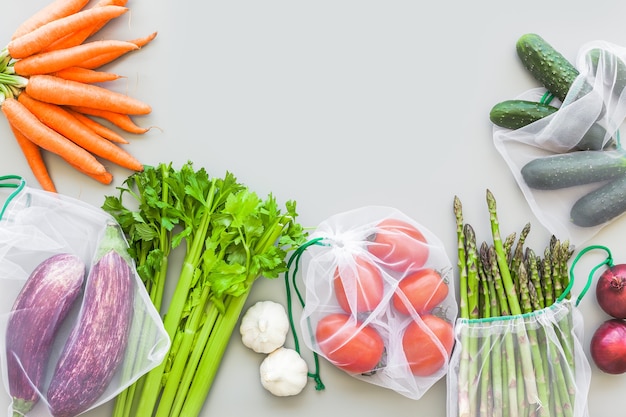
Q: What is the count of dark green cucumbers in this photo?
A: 5